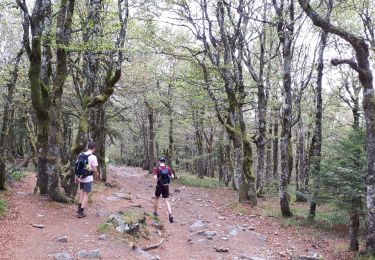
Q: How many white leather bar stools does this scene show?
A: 0